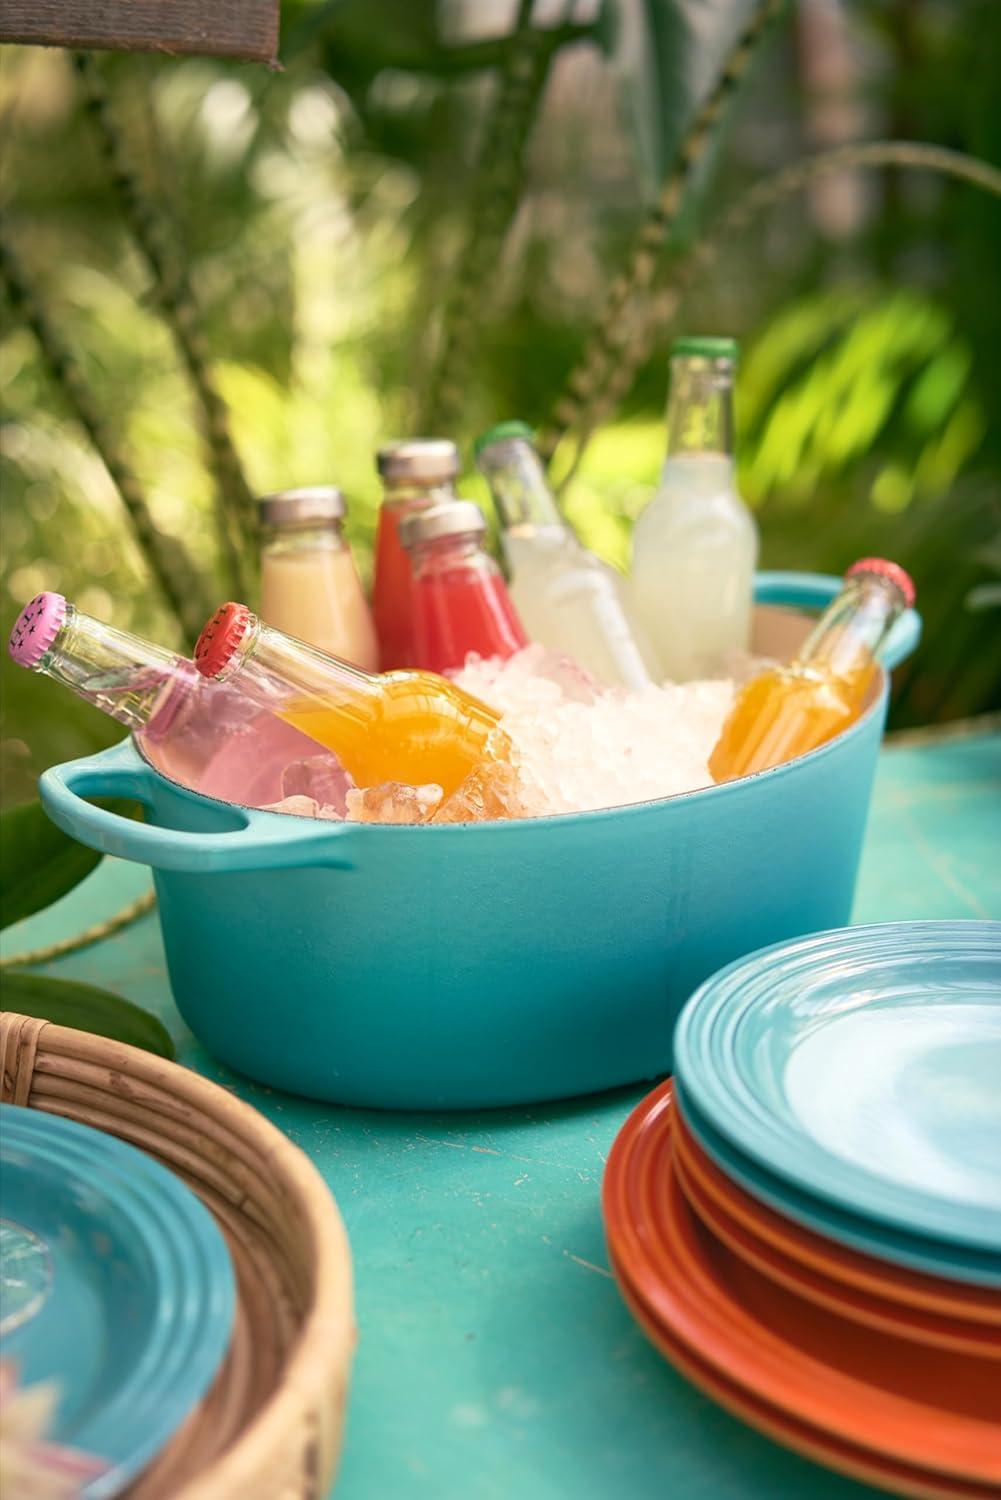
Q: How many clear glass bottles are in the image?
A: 8